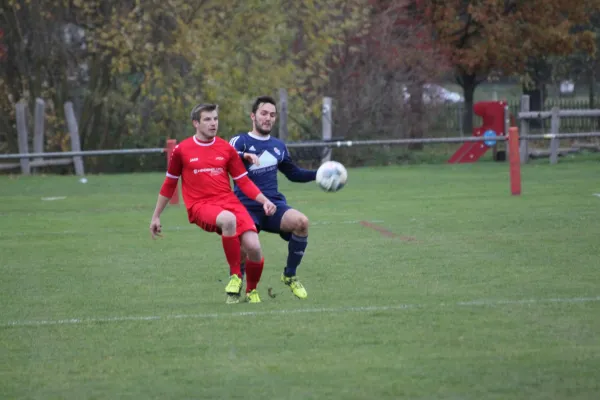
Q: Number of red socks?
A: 2